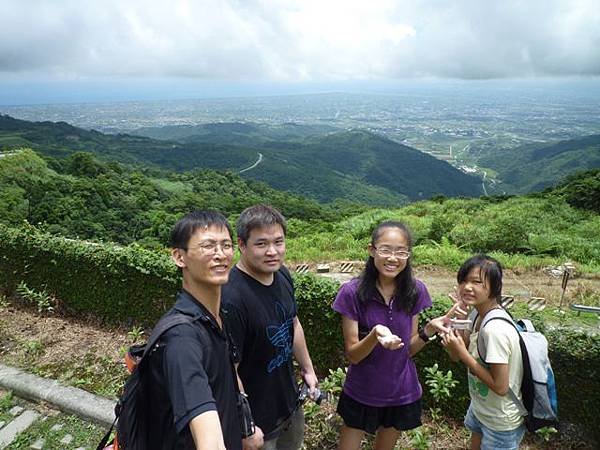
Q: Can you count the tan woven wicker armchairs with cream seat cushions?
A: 0